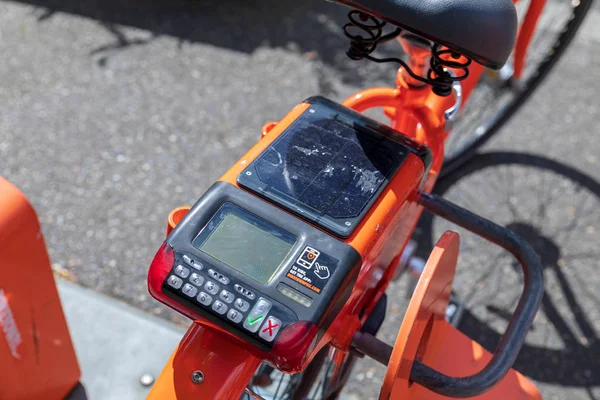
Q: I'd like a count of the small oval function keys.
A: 3